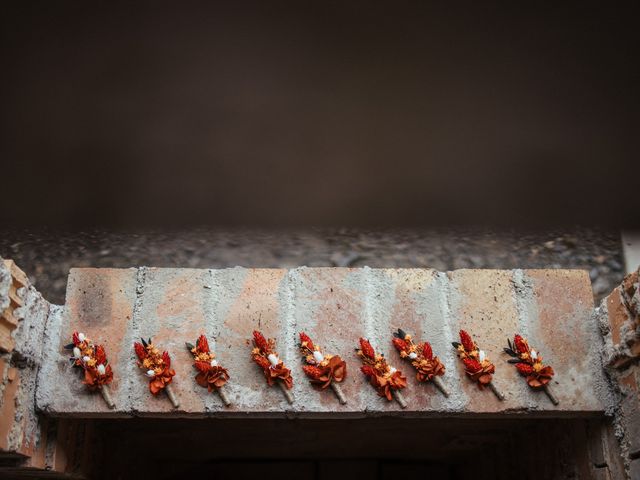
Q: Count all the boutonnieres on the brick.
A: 9